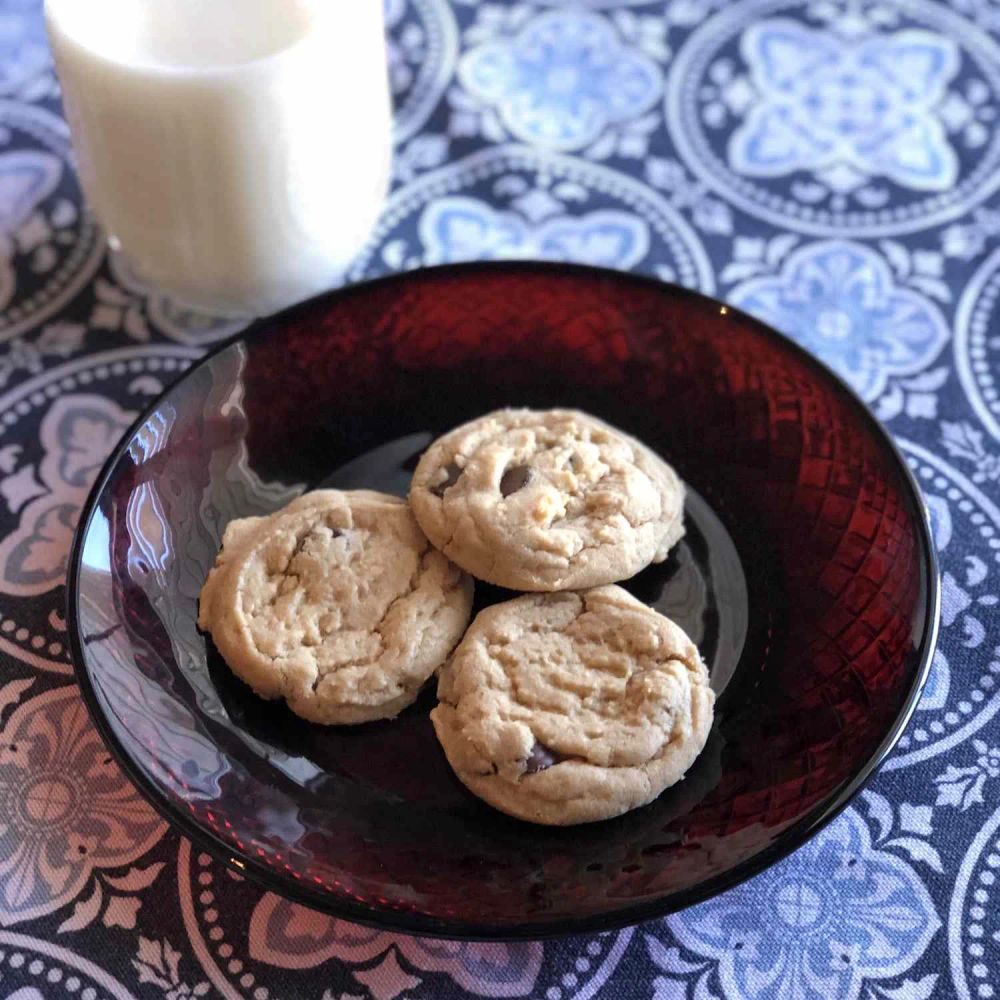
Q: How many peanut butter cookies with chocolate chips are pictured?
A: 3